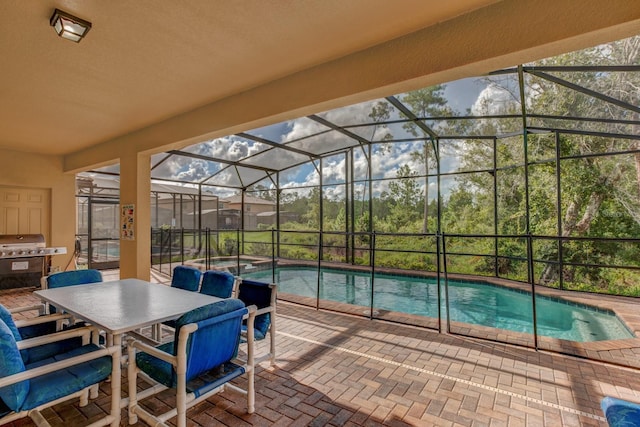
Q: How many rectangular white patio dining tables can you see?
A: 1